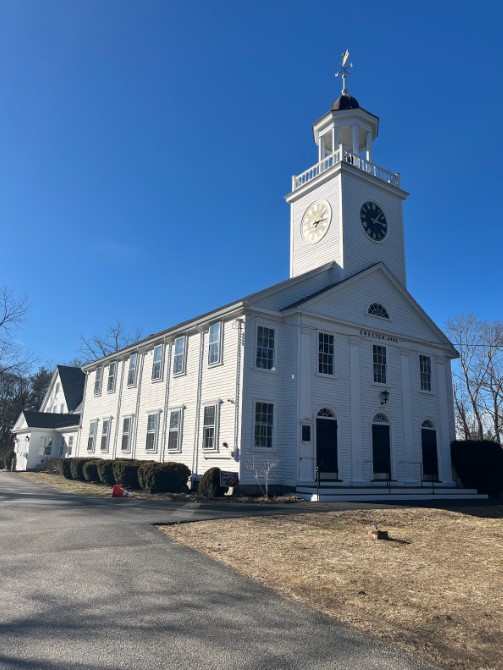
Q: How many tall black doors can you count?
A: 3